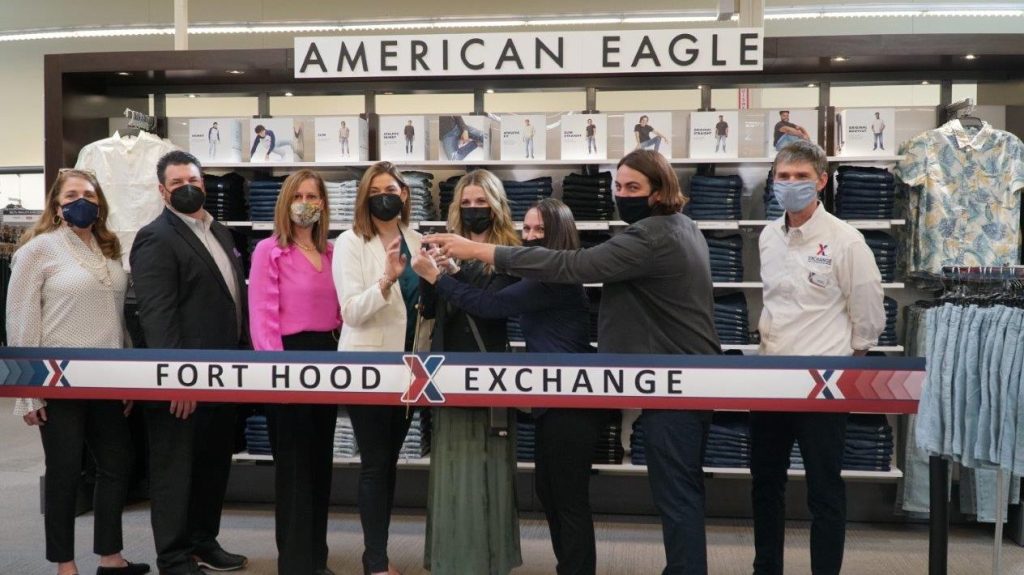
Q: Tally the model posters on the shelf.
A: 11